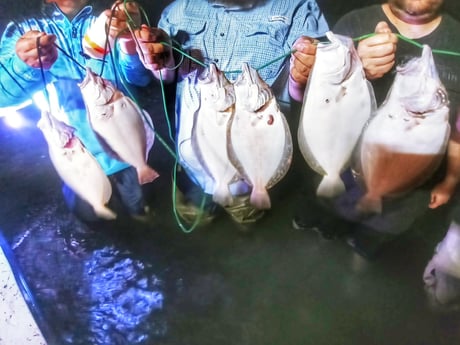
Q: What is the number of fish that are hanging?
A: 6